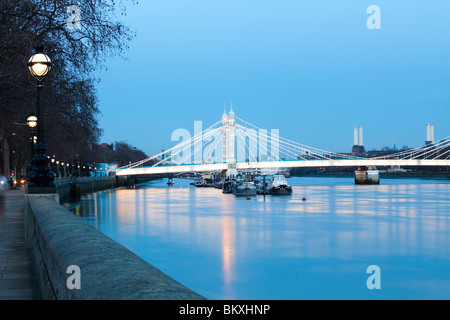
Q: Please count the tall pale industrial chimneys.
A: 4